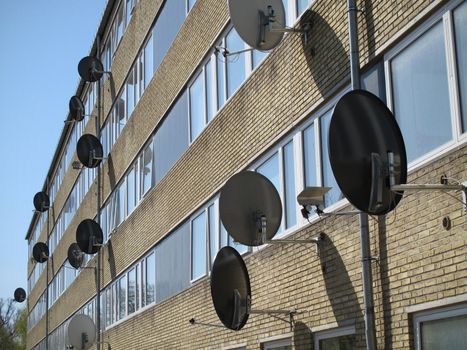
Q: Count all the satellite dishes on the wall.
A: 13